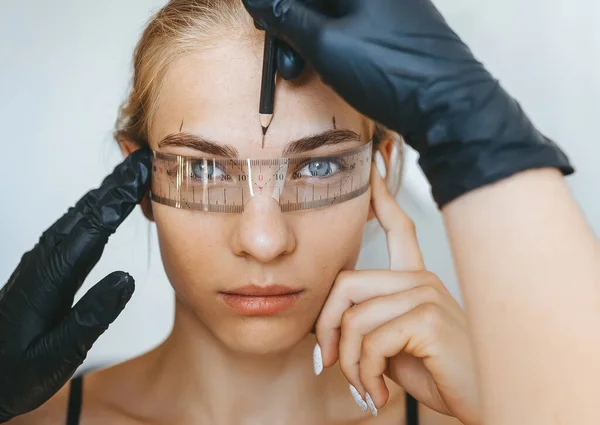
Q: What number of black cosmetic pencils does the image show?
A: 1